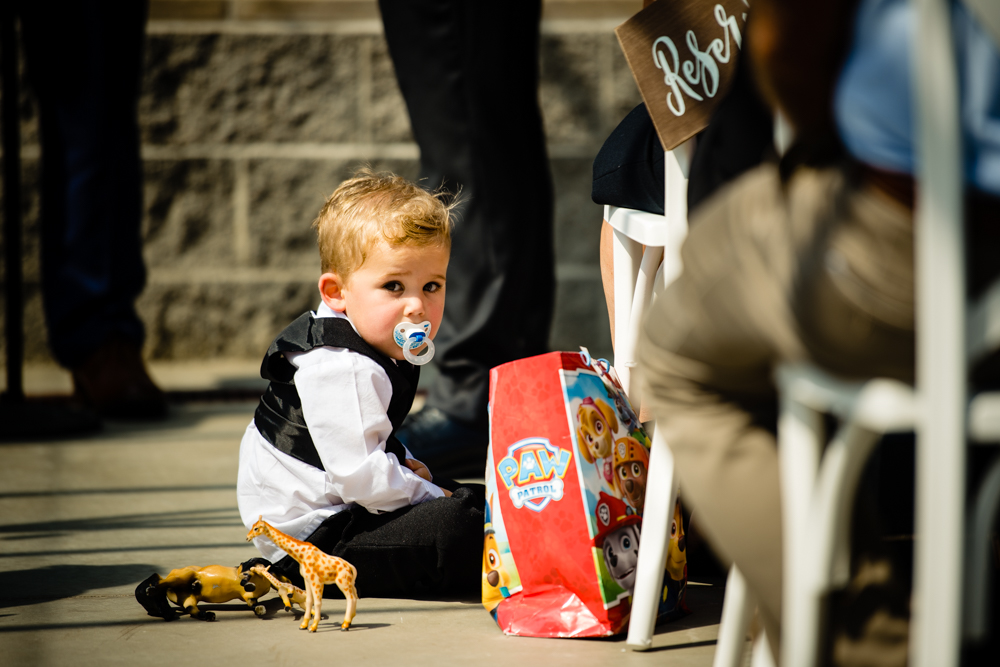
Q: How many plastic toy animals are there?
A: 3